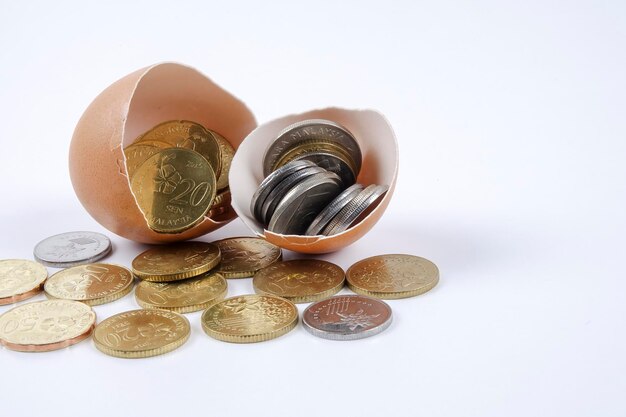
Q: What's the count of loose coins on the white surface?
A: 12